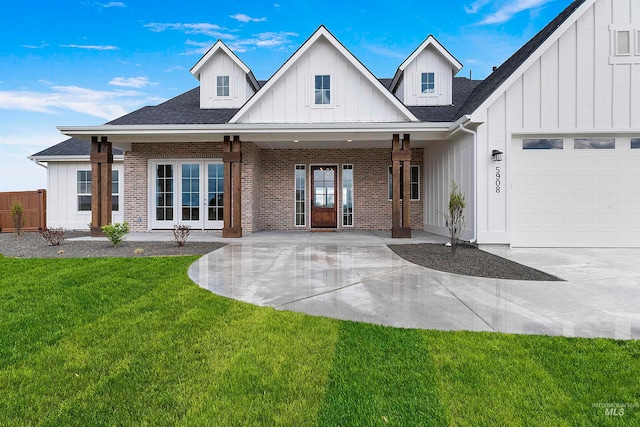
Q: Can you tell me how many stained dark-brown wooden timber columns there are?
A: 3